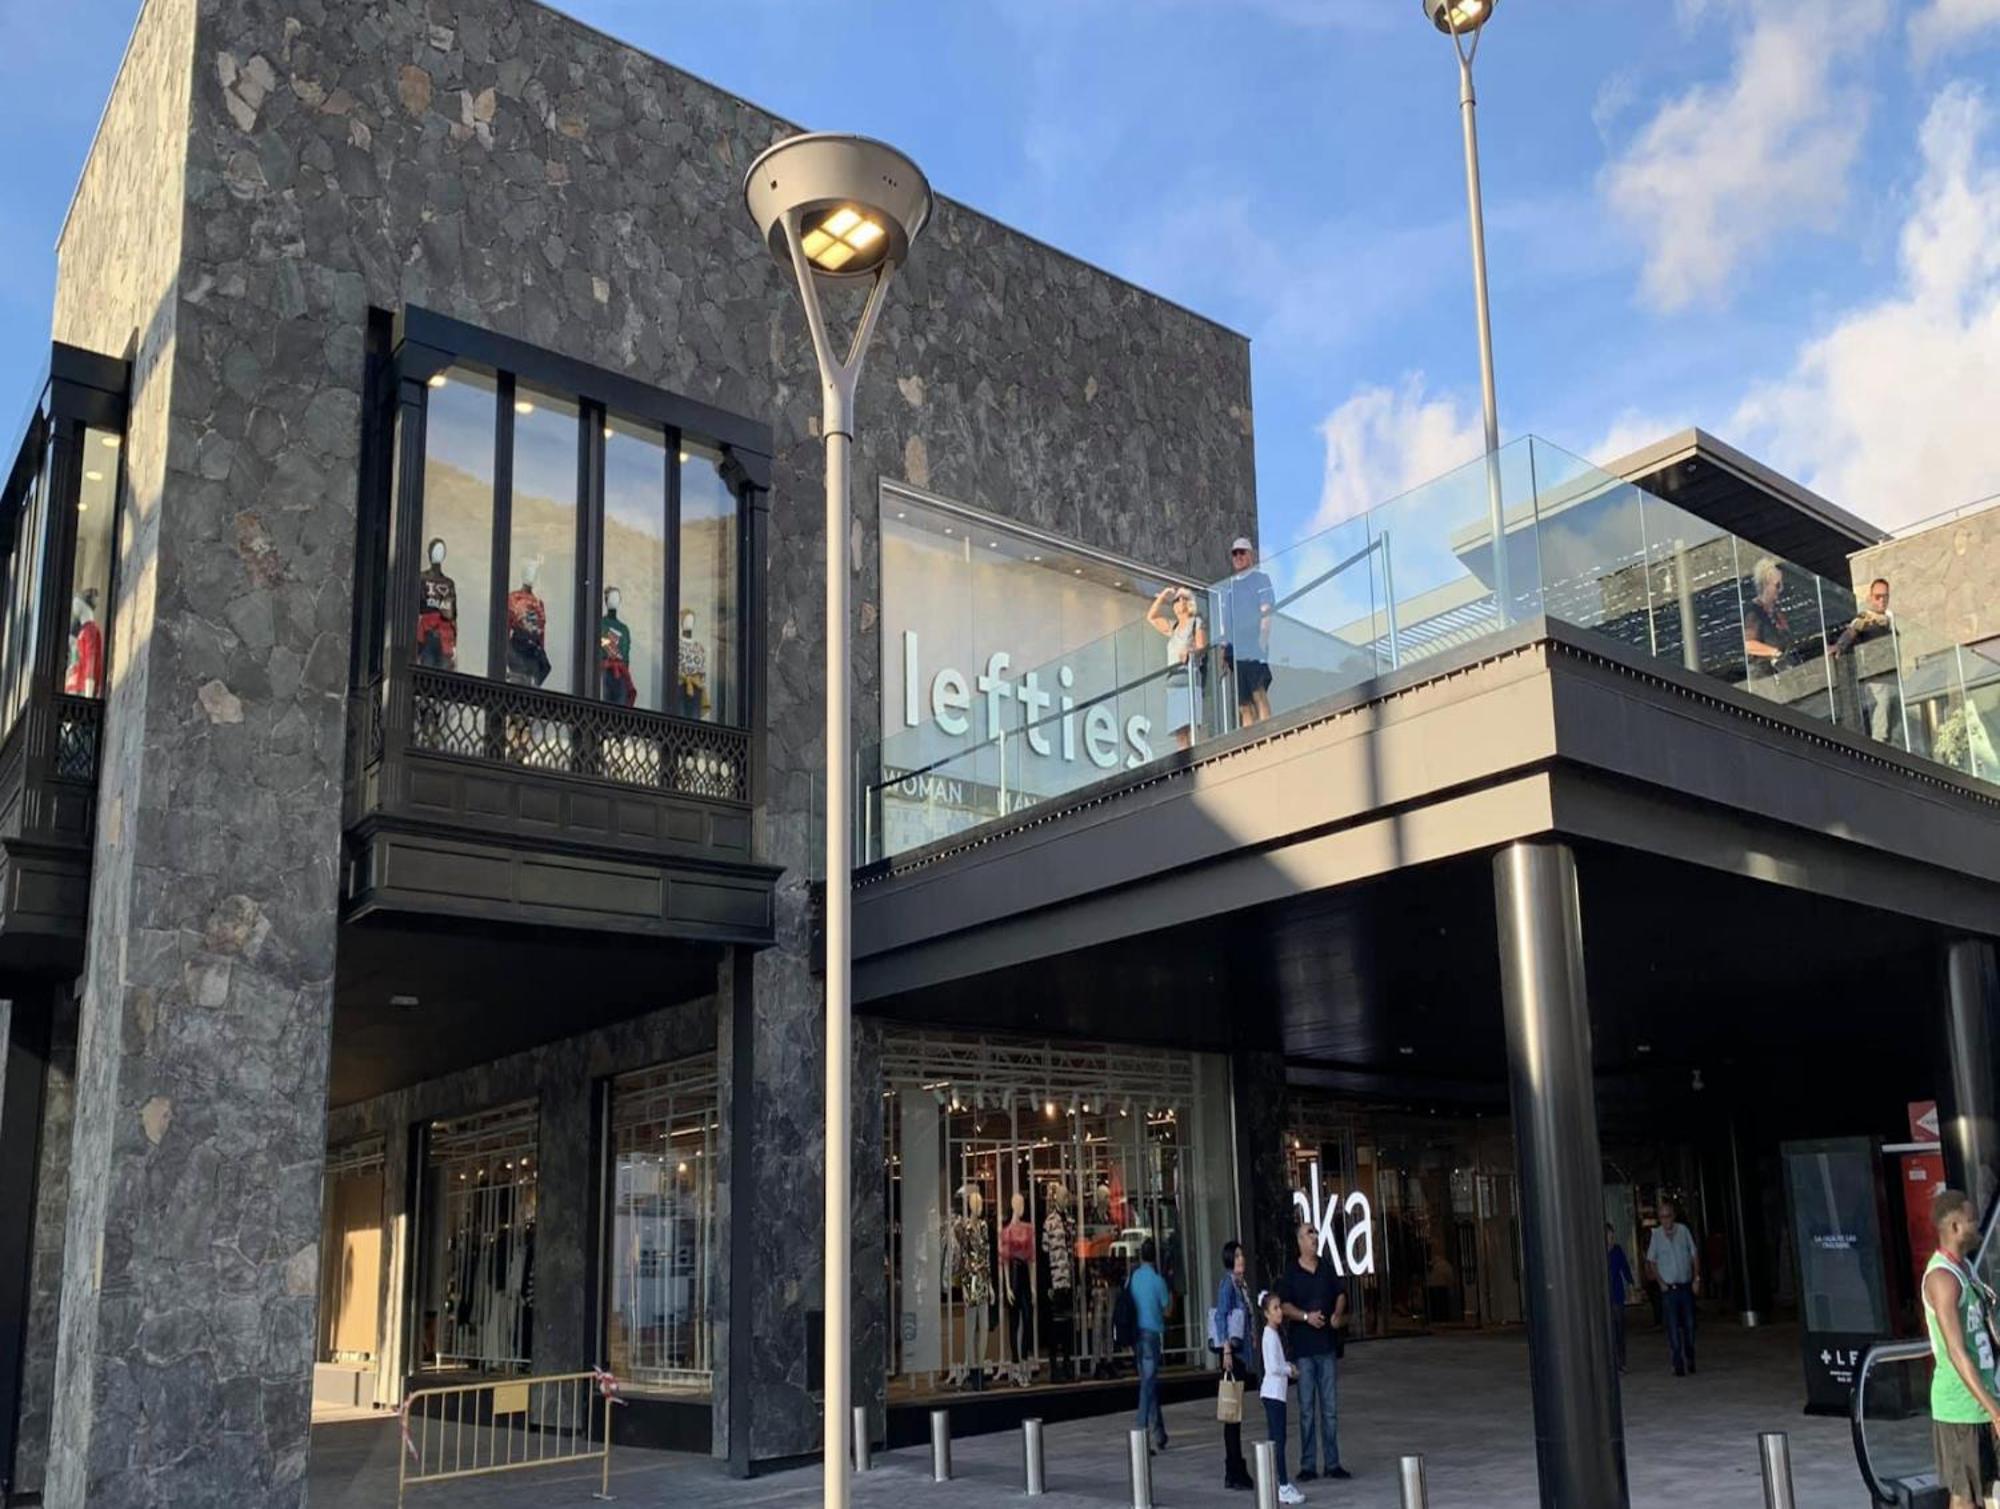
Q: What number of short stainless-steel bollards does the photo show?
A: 7